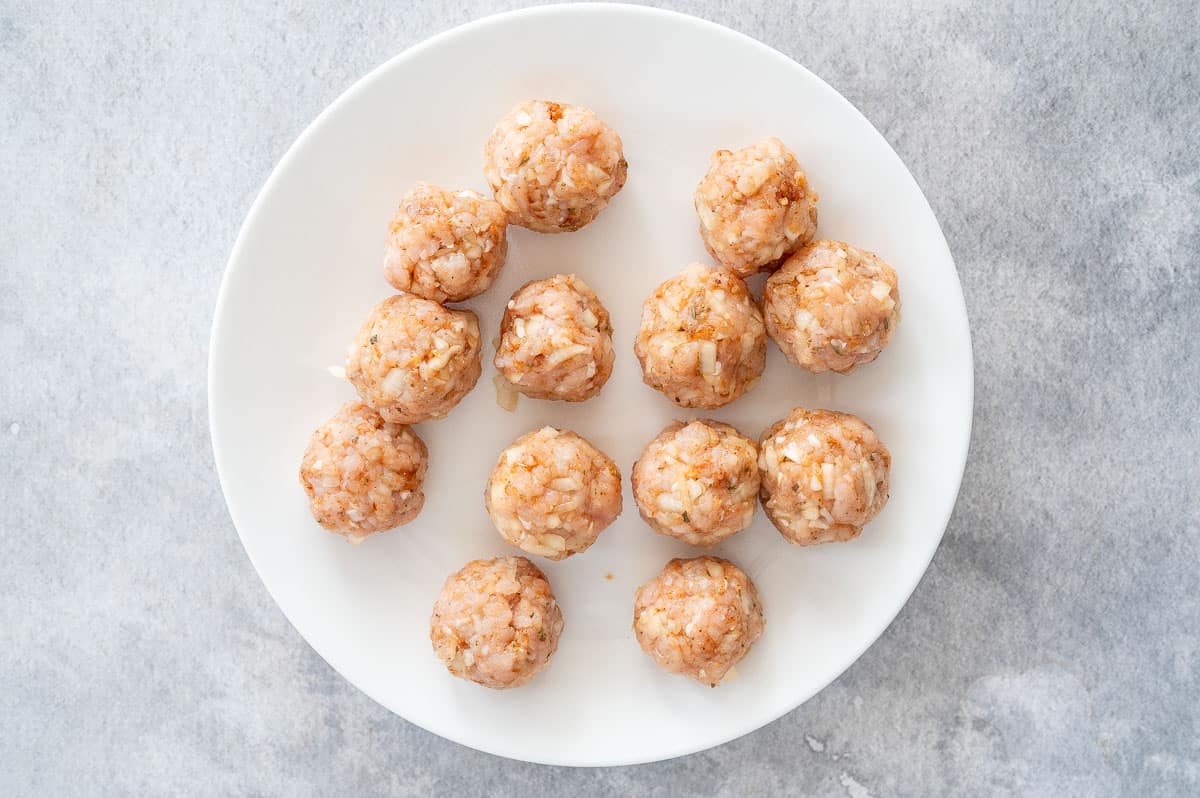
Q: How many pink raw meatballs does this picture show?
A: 13